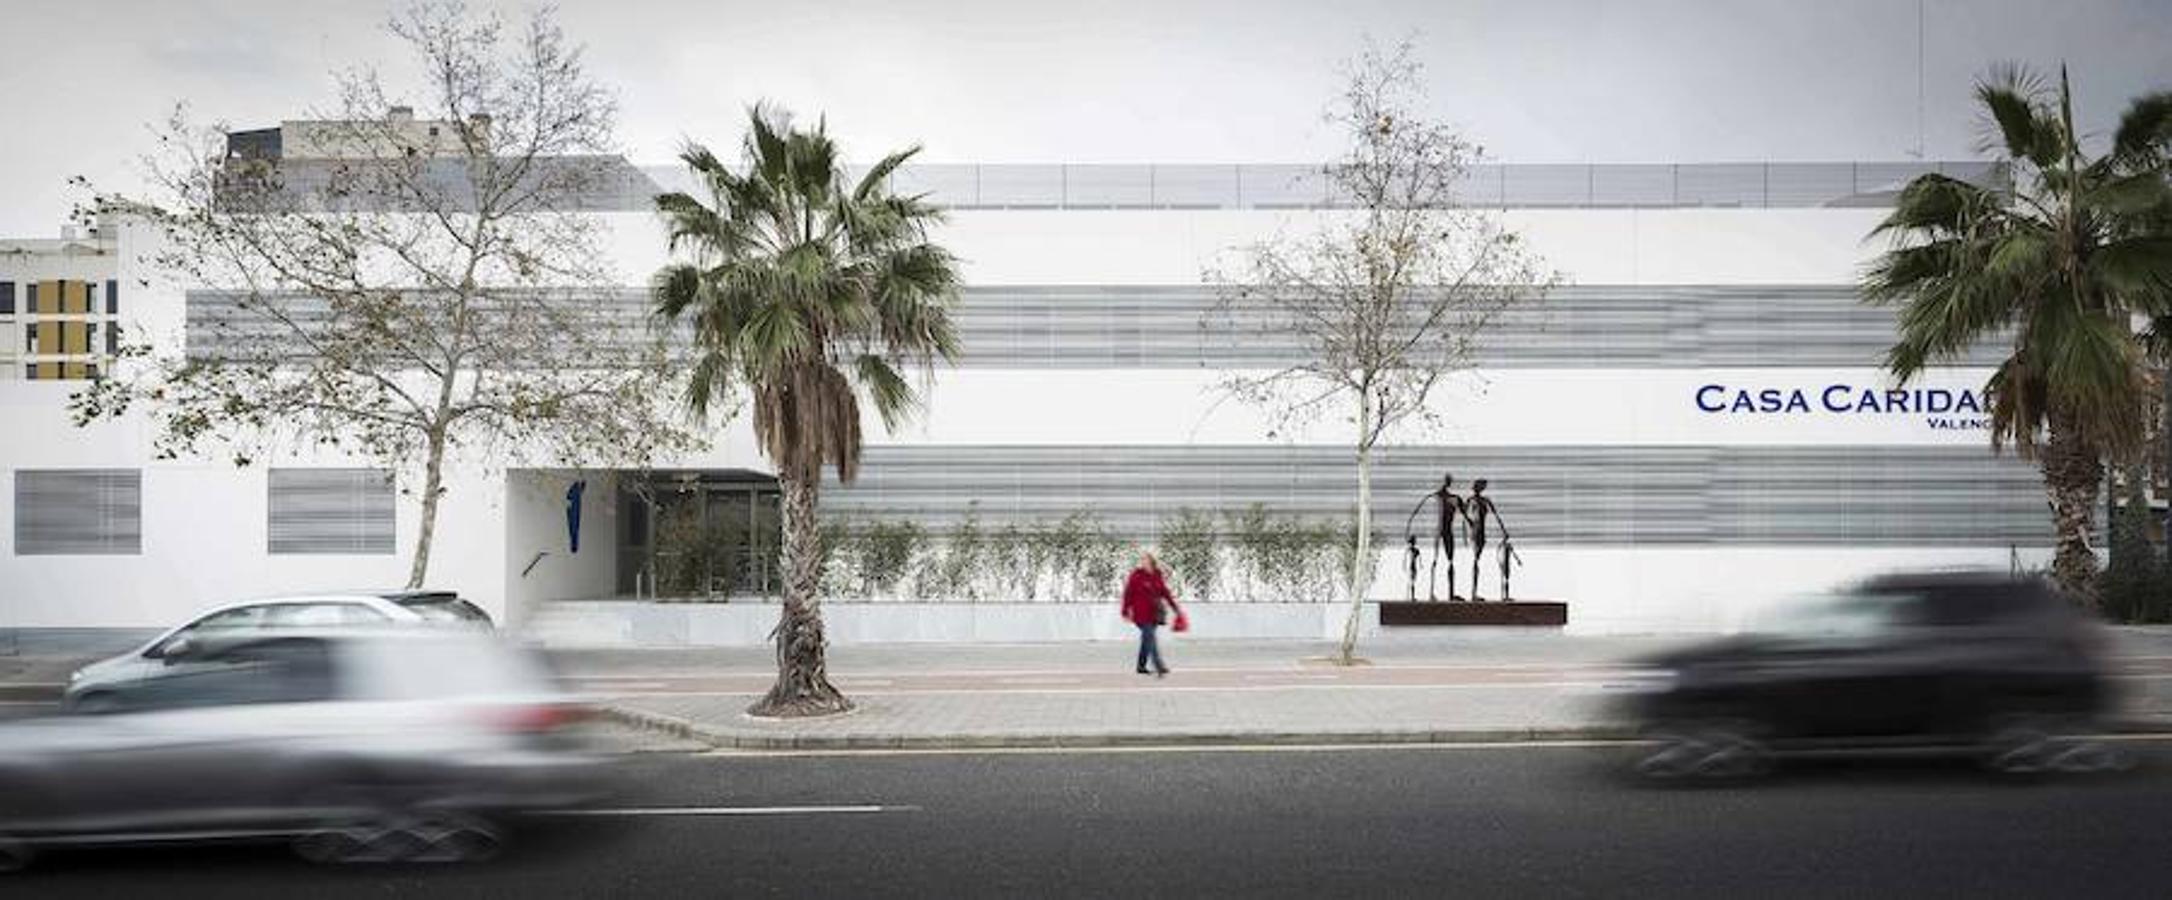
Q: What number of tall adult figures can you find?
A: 2